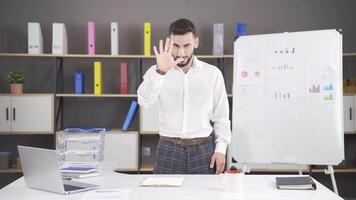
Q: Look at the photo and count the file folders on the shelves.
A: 11